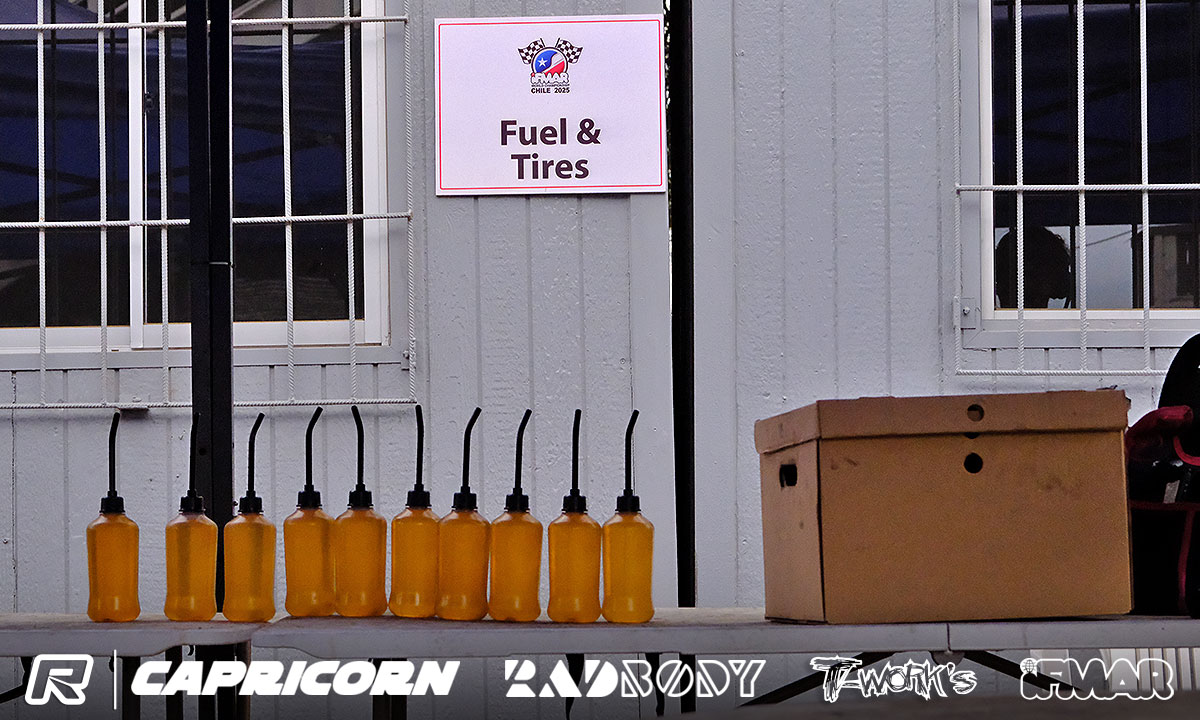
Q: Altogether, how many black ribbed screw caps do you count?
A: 10